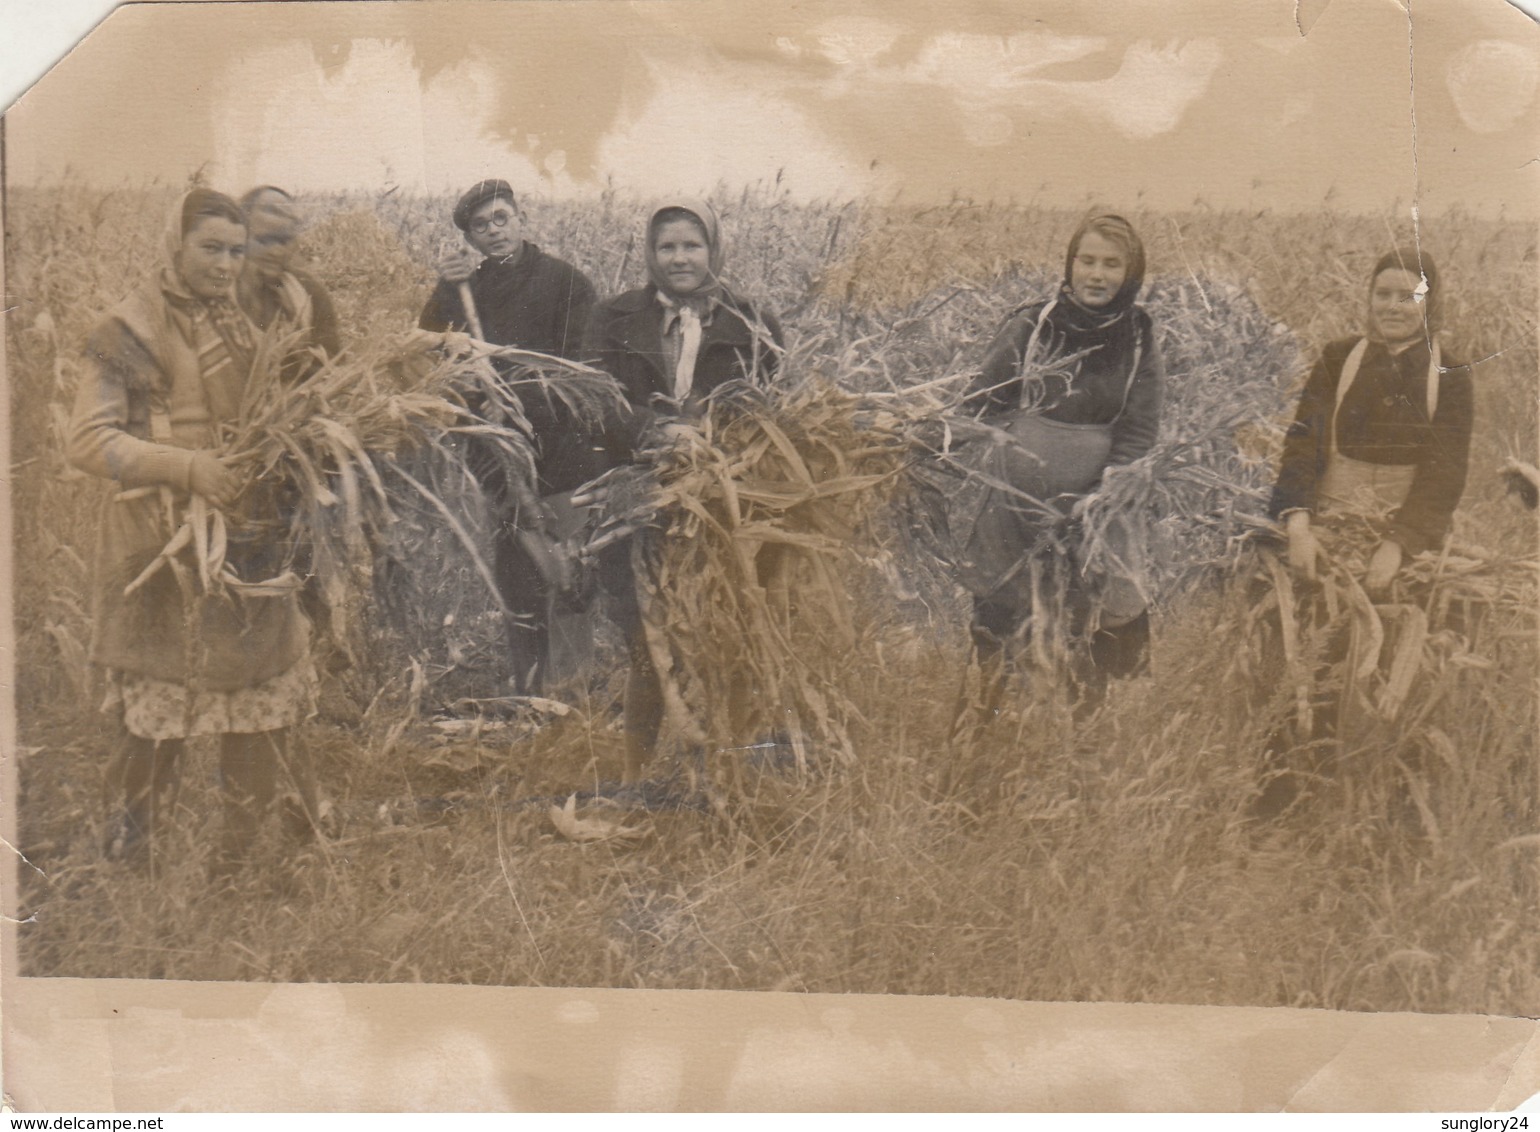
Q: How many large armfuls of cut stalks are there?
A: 4